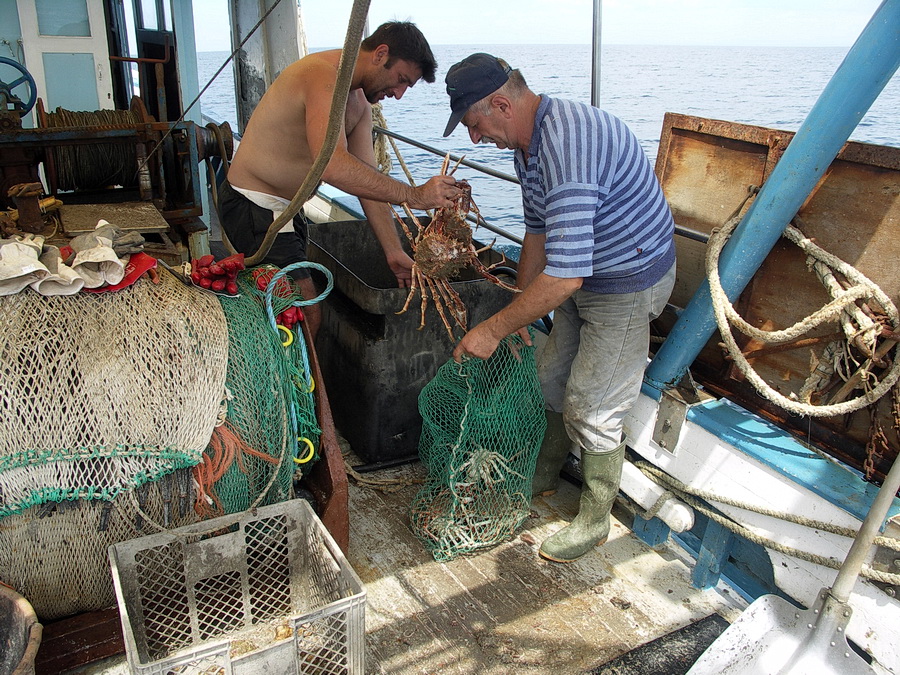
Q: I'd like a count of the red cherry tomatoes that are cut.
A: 0